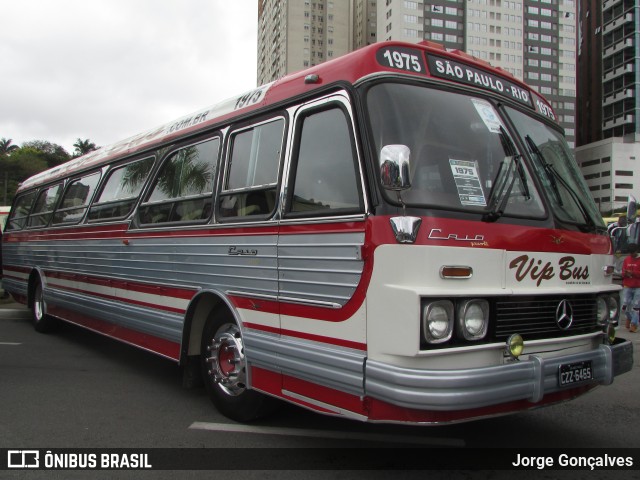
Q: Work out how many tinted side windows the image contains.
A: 7